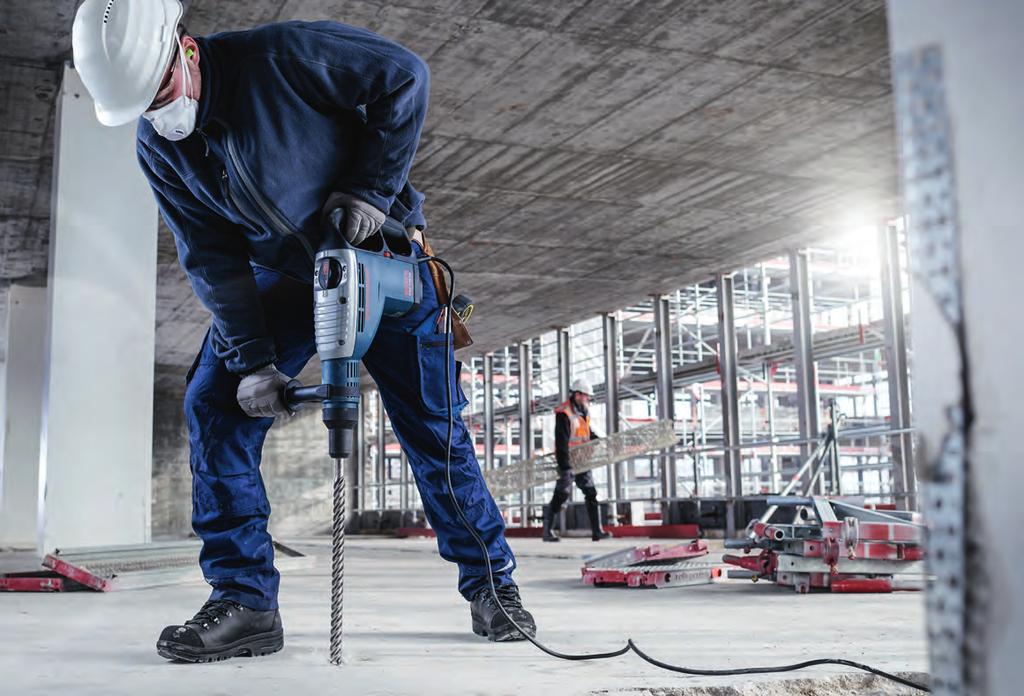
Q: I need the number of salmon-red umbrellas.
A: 0